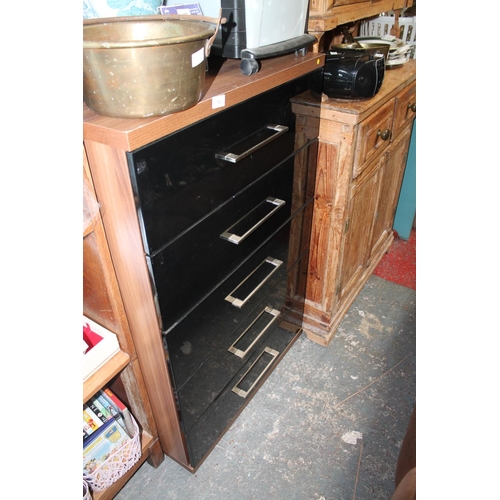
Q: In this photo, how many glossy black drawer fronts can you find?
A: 5